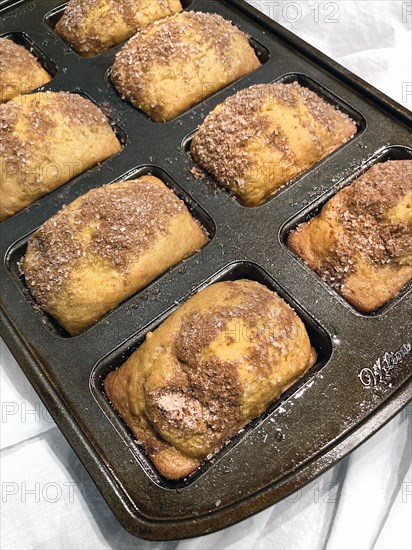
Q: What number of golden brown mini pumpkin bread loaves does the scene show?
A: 8